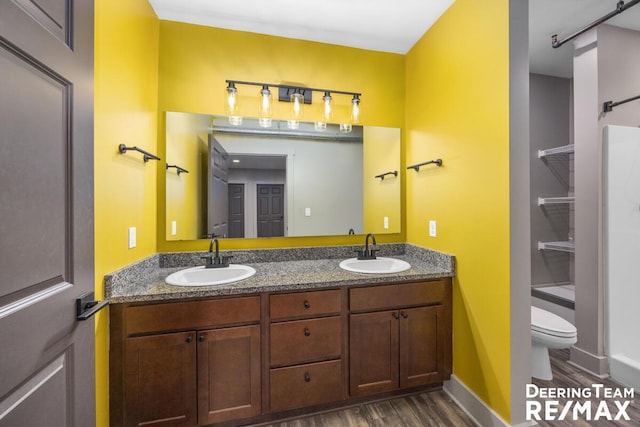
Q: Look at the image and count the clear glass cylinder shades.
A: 5